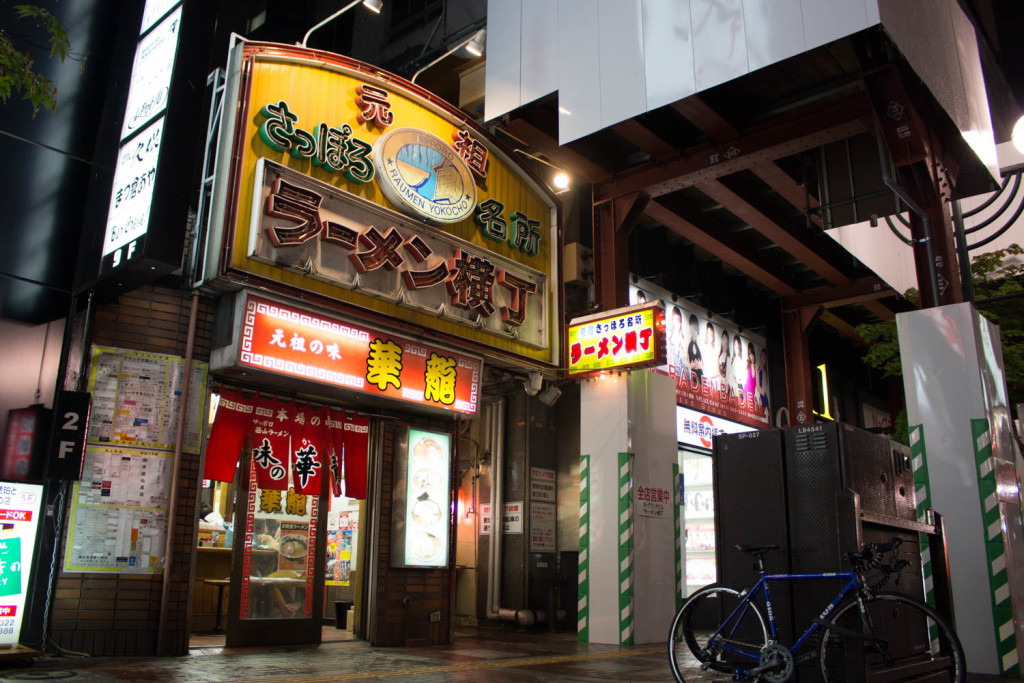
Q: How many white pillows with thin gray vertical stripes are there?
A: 0